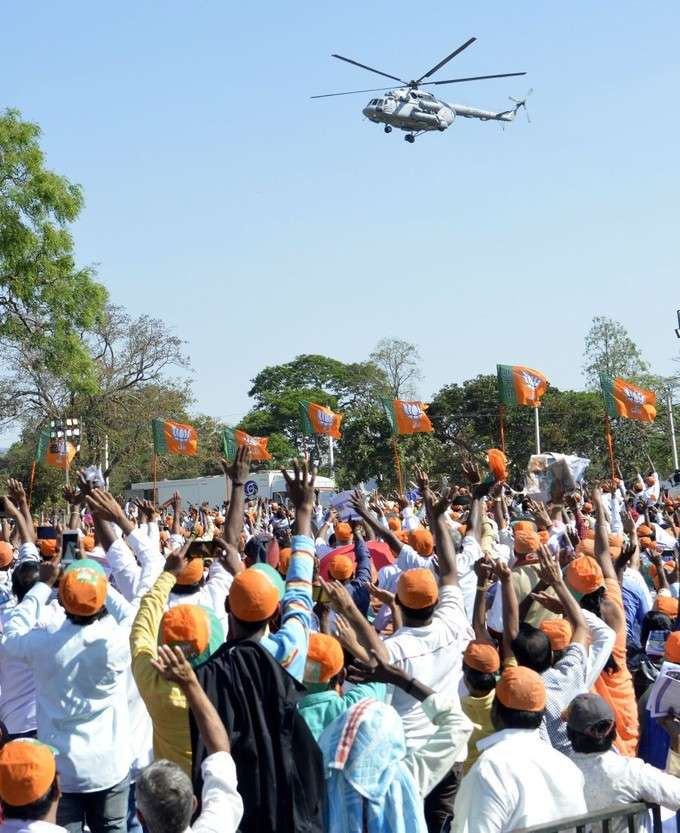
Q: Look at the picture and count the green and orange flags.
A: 7